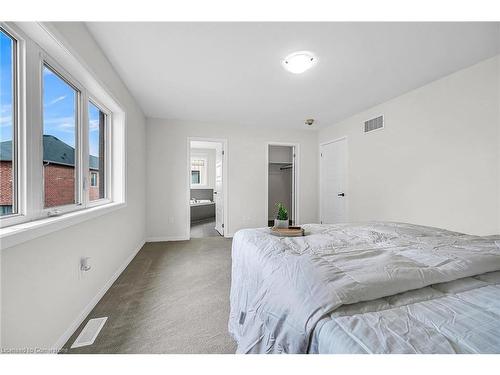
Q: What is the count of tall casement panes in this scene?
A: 3